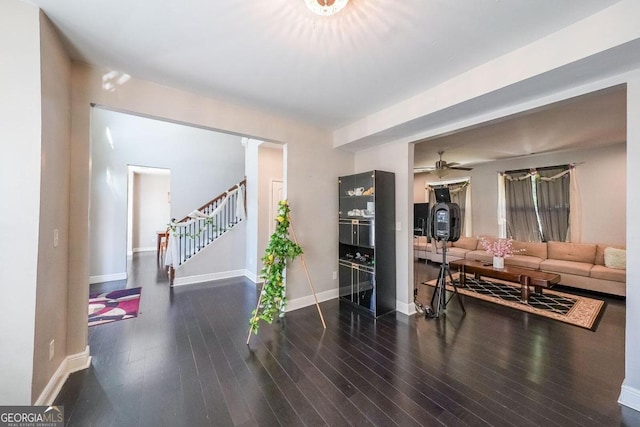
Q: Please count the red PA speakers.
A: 0